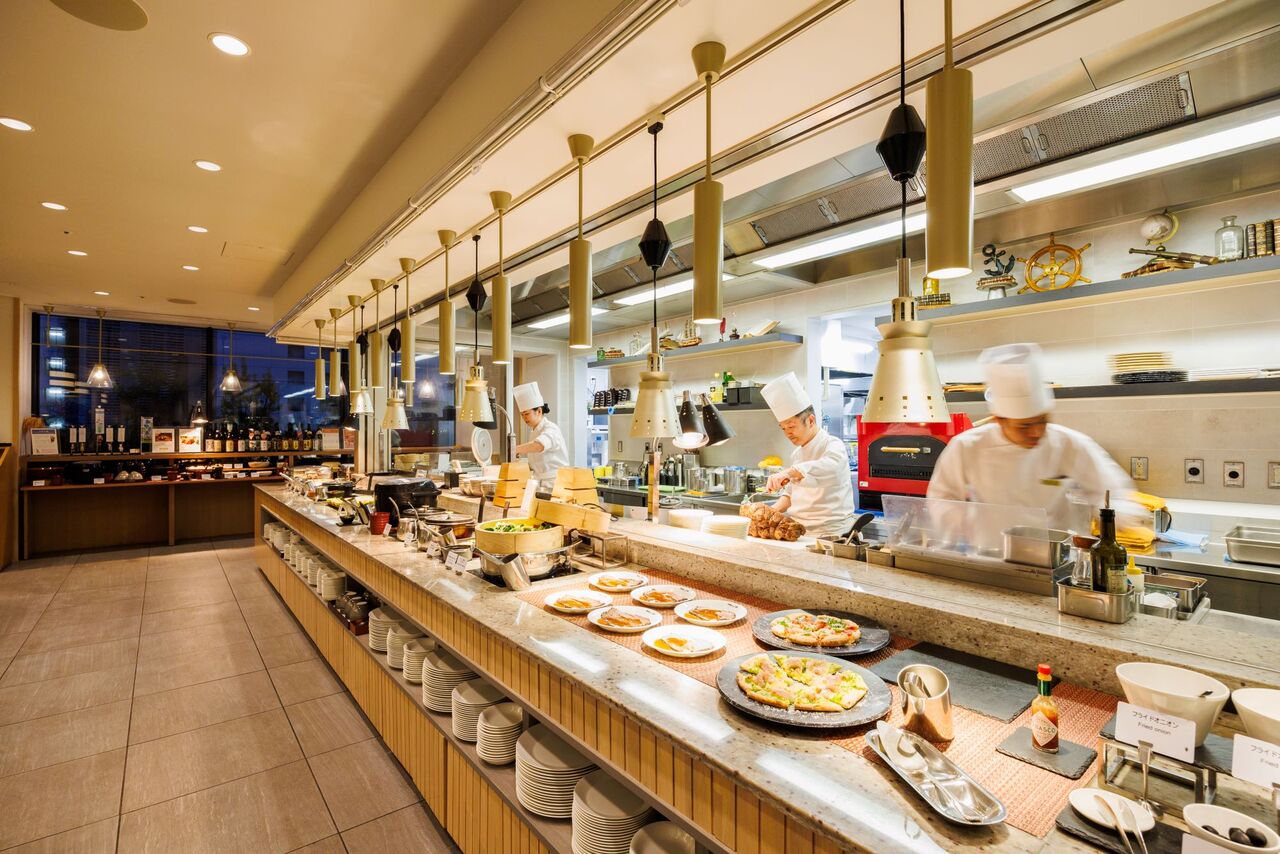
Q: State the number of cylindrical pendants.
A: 10